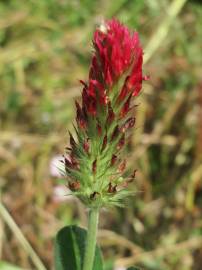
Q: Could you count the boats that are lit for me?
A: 0